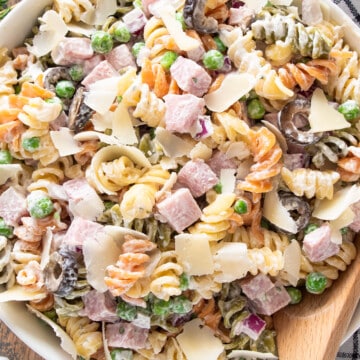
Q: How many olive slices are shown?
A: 6